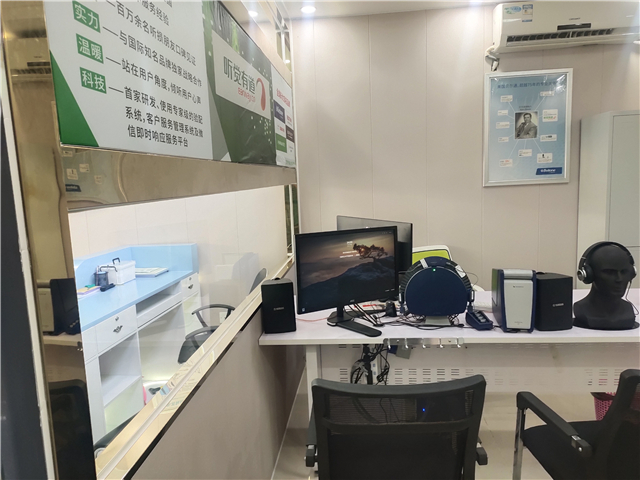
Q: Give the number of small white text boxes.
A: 10